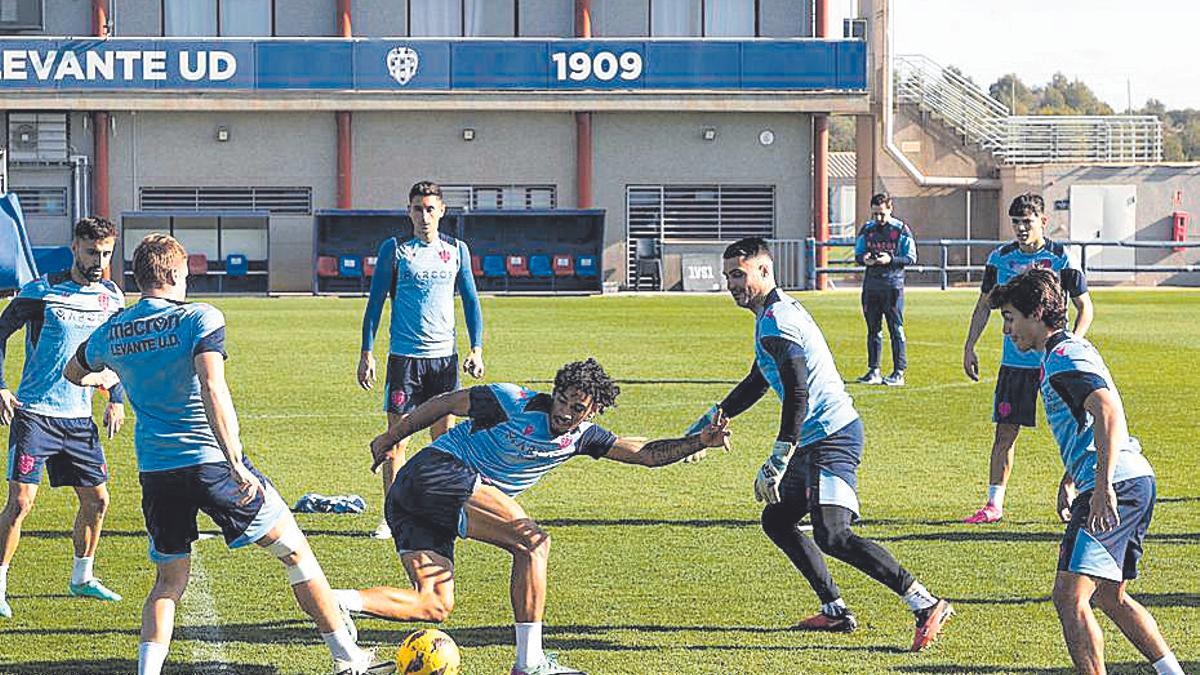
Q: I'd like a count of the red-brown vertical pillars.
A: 4